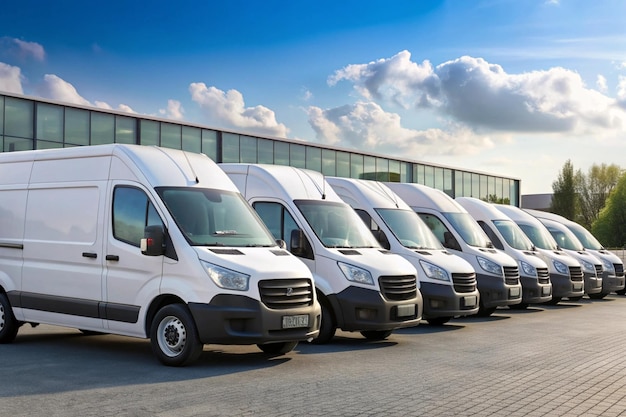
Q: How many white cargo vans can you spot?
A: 8